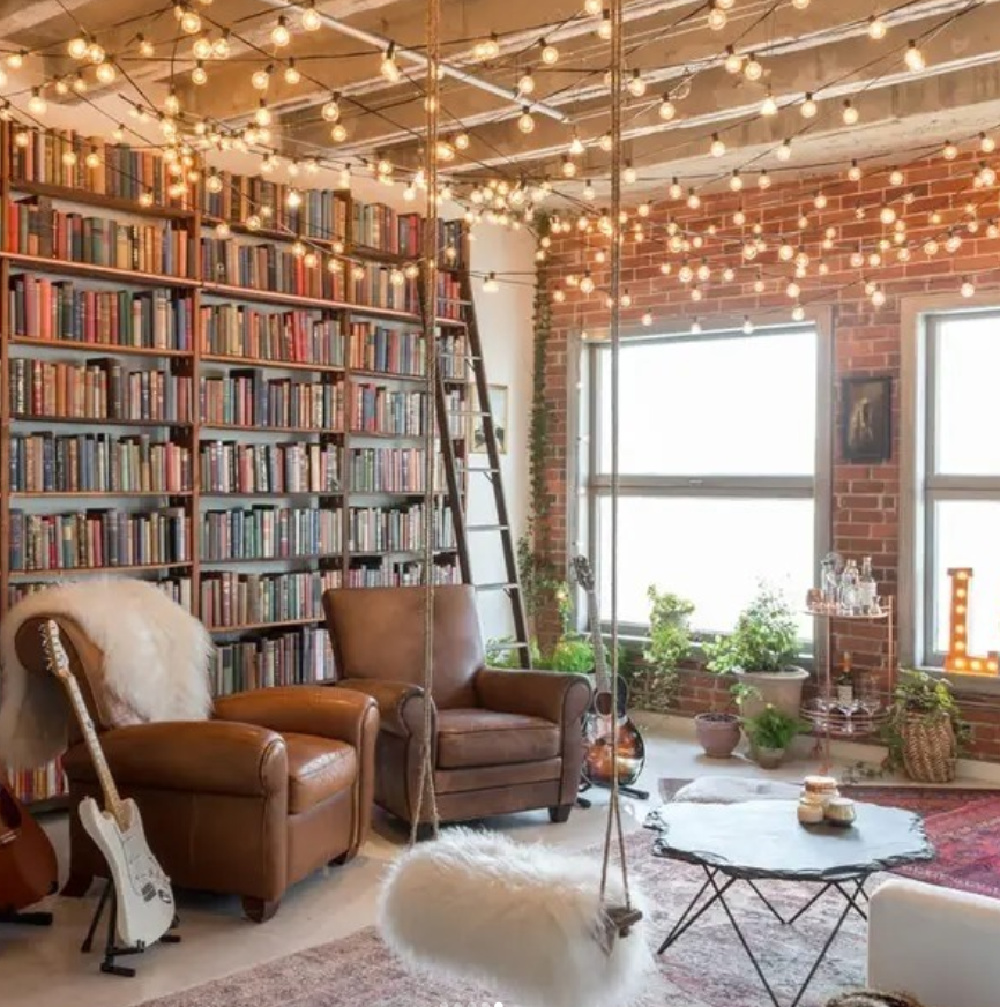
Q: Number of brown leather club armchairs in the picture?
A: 2